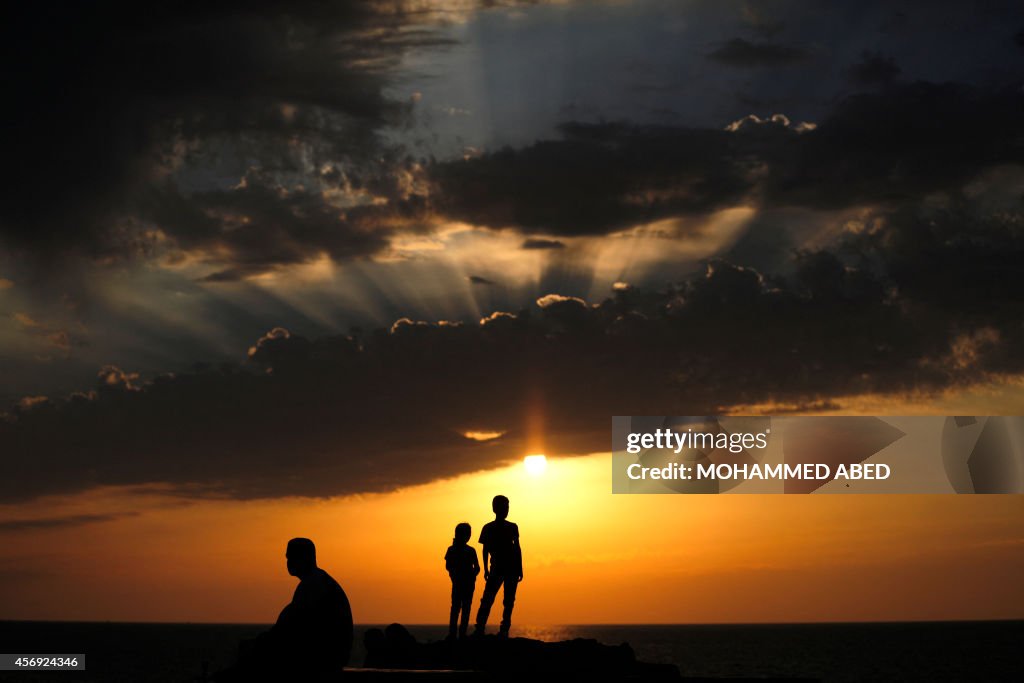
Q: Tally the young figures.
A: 2